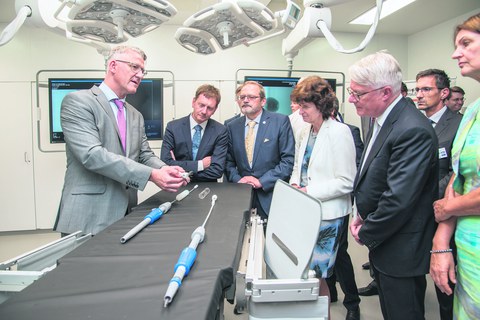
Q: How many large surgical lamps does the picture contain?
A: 2